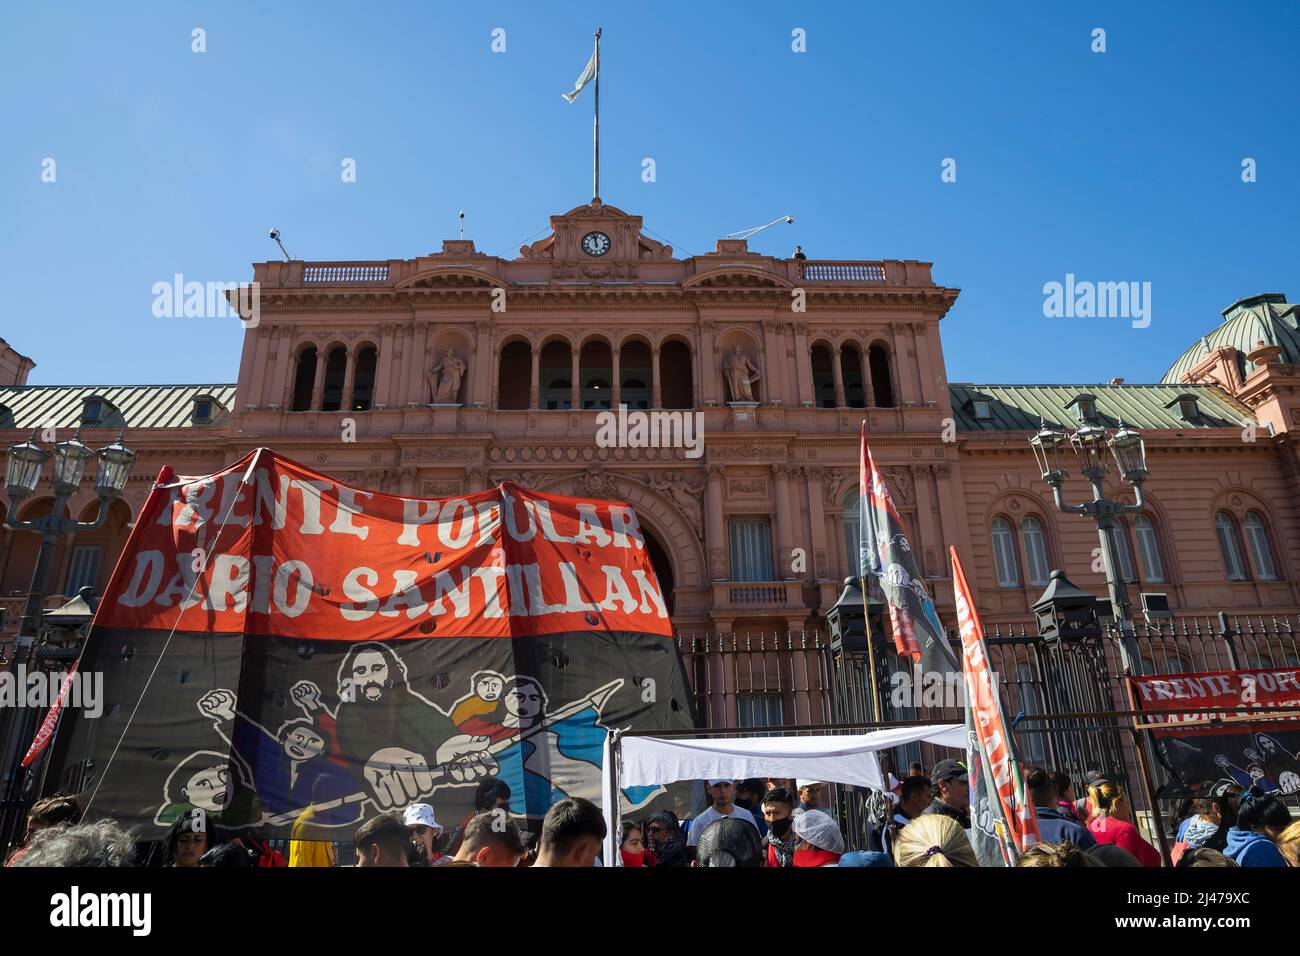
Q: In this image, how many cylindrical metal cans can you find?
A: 0